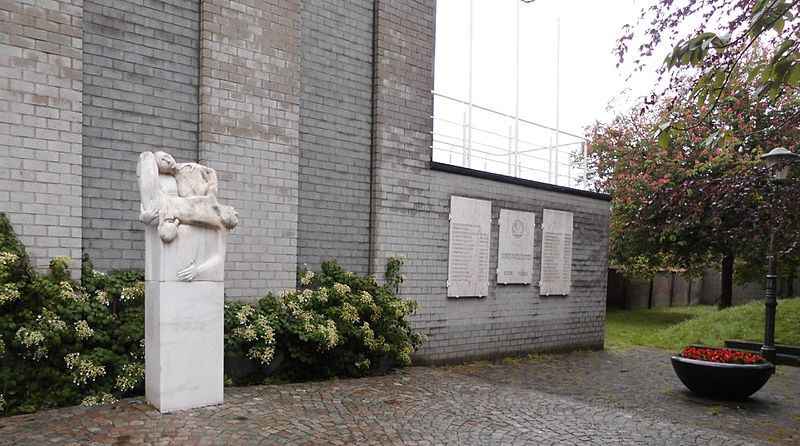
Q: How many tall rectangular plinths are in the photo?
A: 1